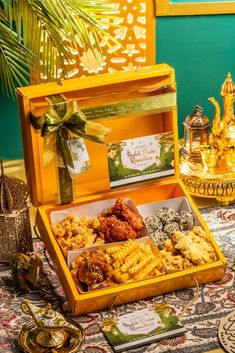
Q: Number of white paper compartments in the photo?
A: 3